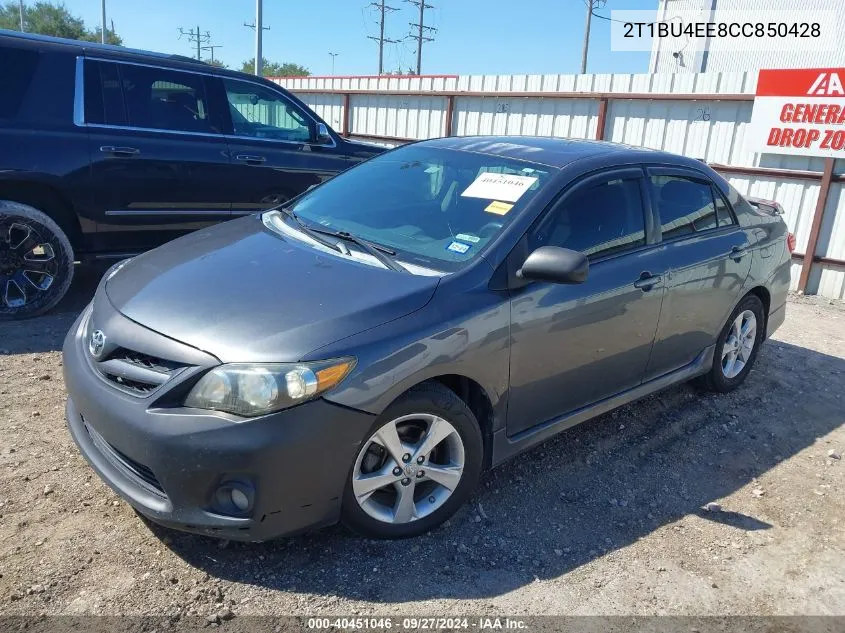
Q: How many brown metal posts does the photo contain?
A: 4